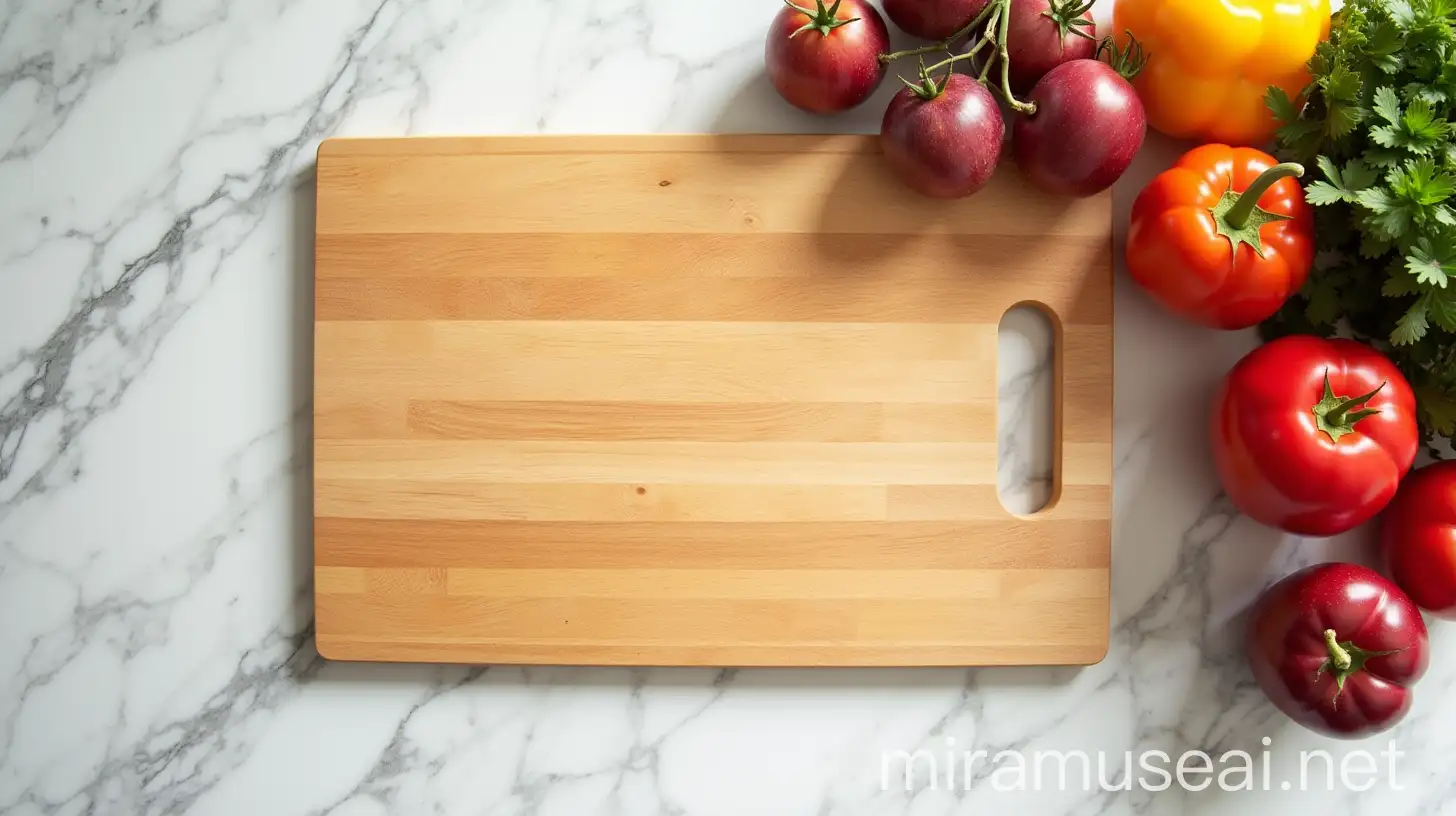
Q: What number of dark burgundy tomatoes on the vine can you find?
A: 5